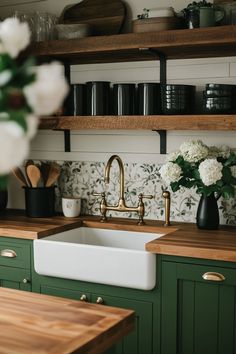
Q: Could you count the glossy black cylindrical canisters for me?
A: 4